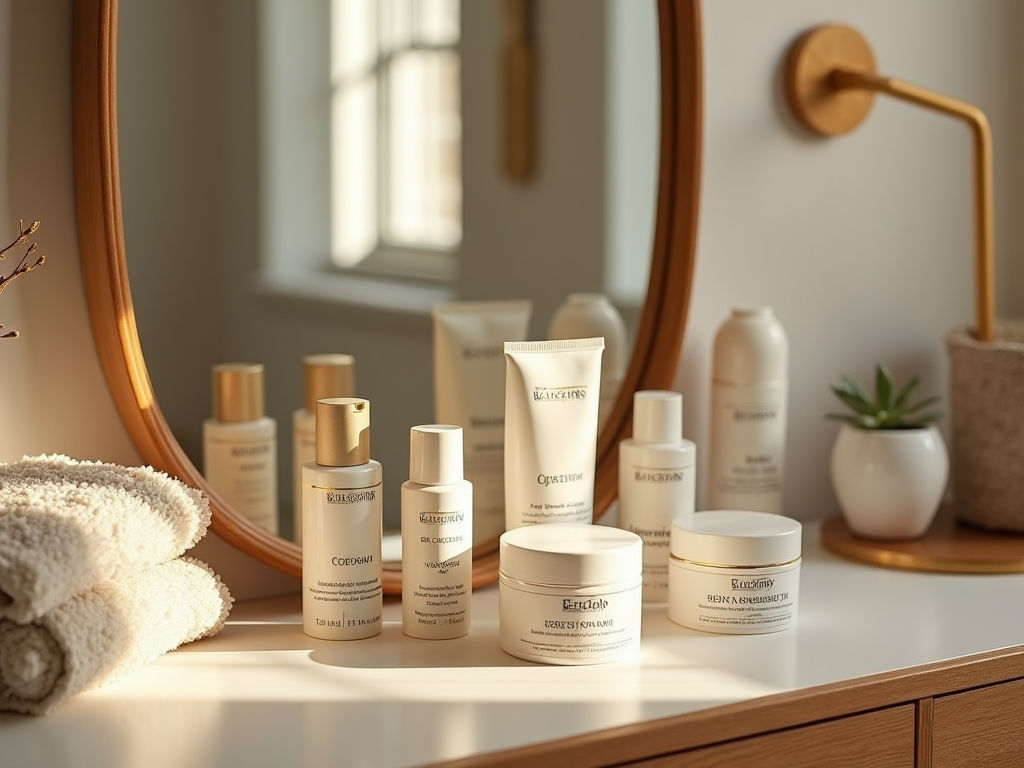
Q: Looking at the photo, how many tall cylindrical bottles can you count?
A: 4